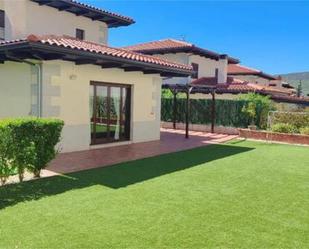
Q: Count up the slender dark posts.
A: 3